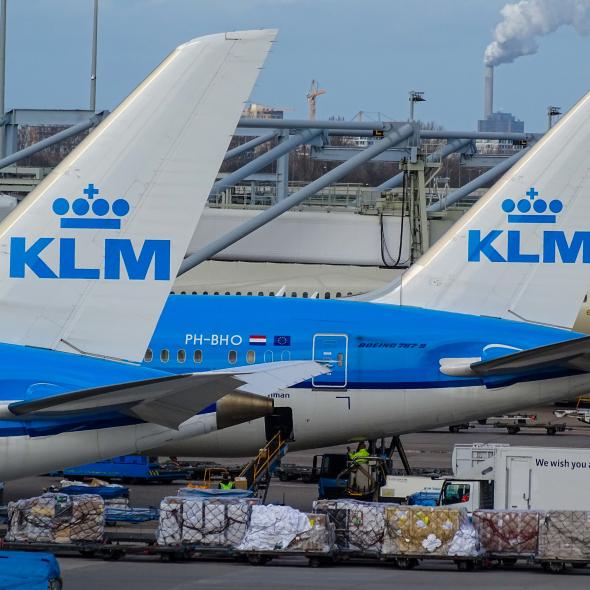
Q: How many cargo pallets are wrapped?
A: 7